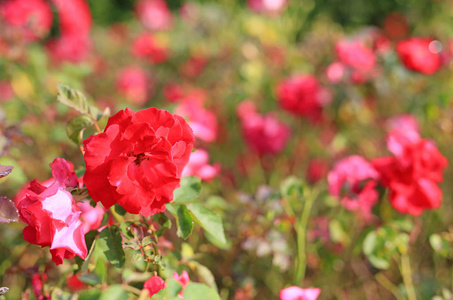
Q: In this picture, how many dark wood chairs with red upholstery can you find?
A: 0